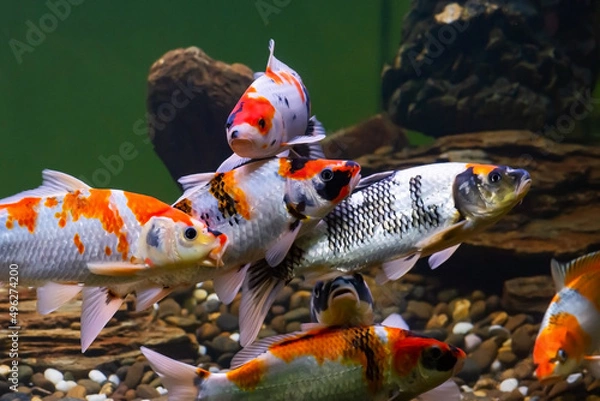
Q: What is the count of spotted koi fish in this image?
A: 7